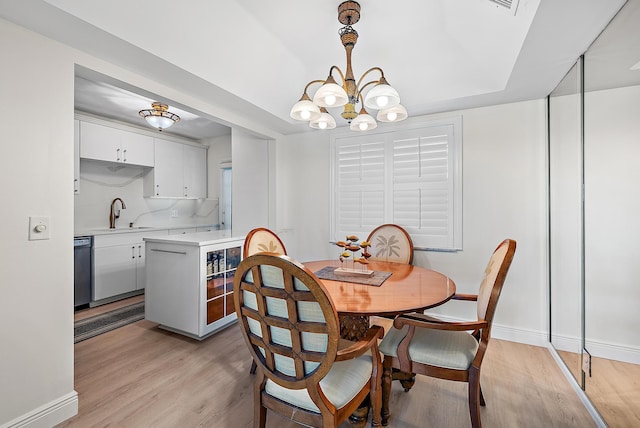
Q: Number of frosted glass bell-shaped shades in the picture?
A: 6